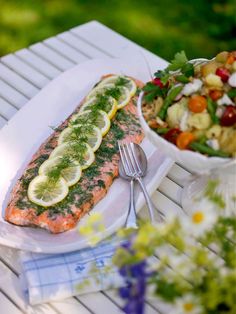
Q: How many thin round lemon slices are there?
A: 8